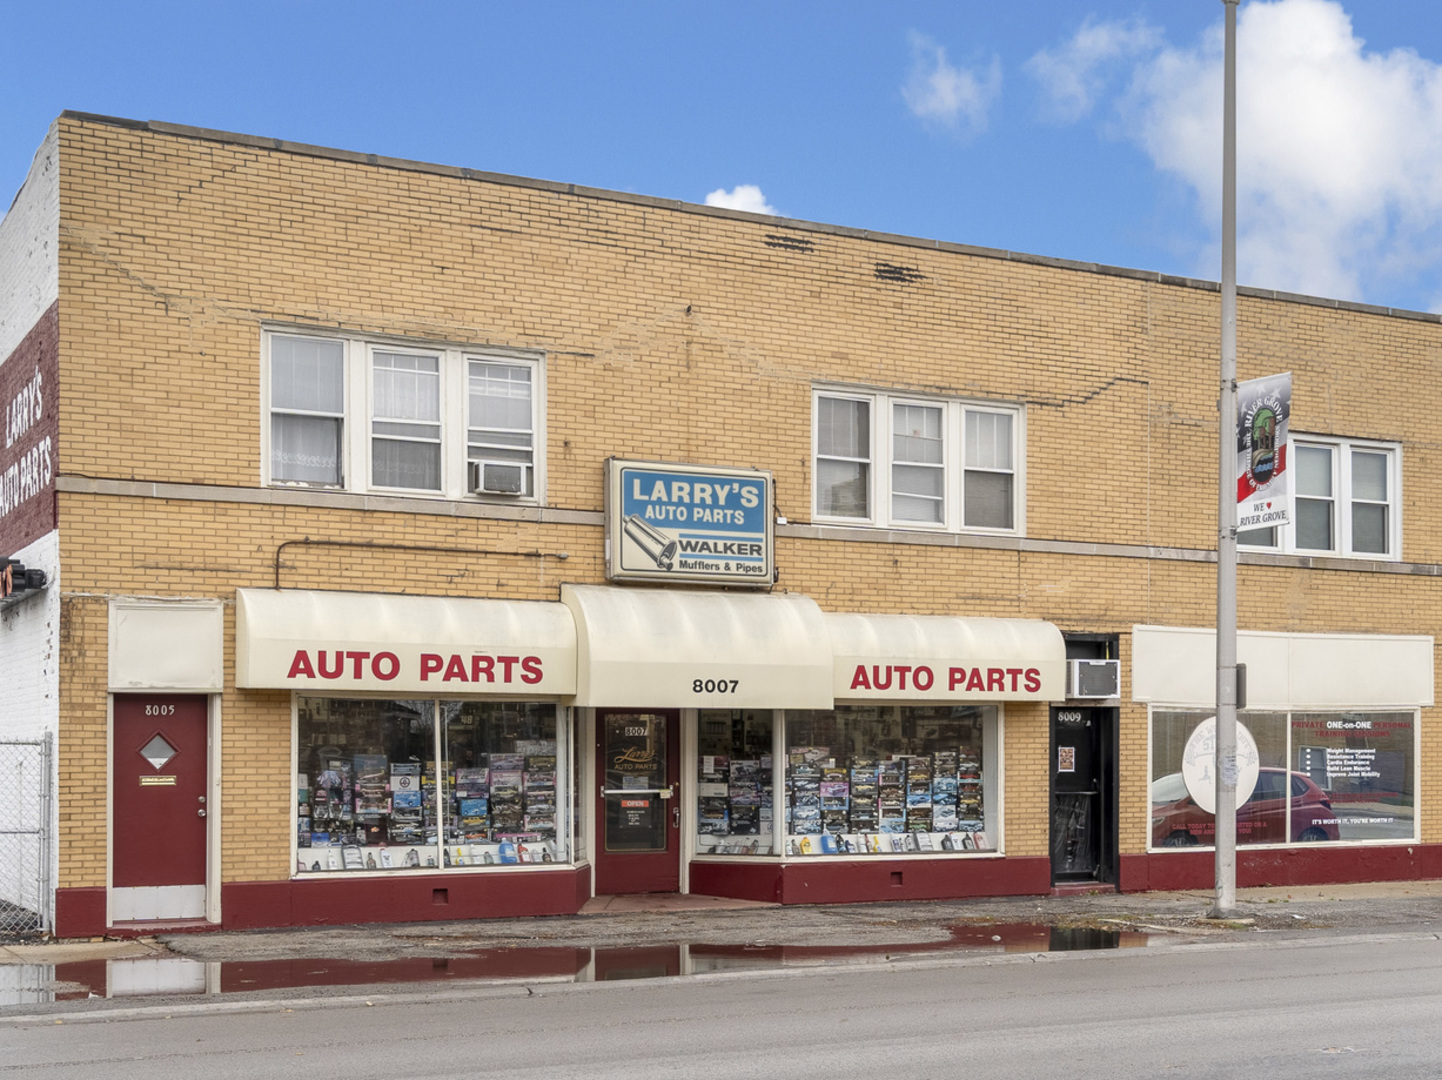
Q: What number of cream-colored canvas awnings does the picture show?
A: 3